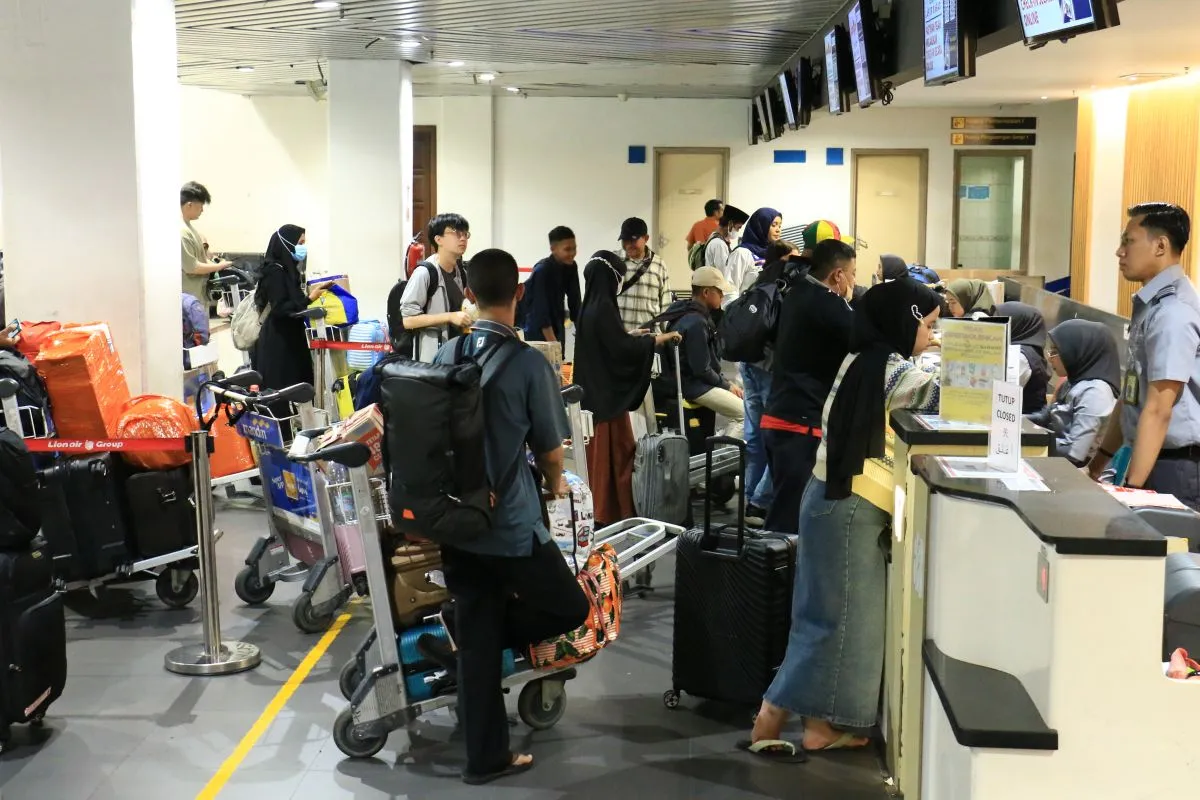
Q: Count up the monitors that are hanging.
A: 9